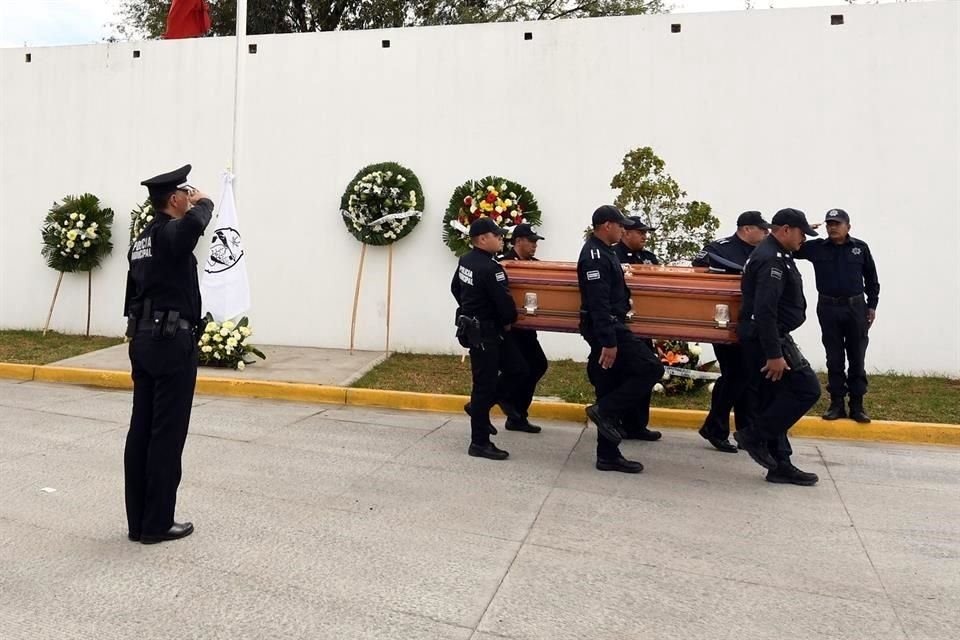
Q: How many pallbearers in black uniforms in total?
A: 6